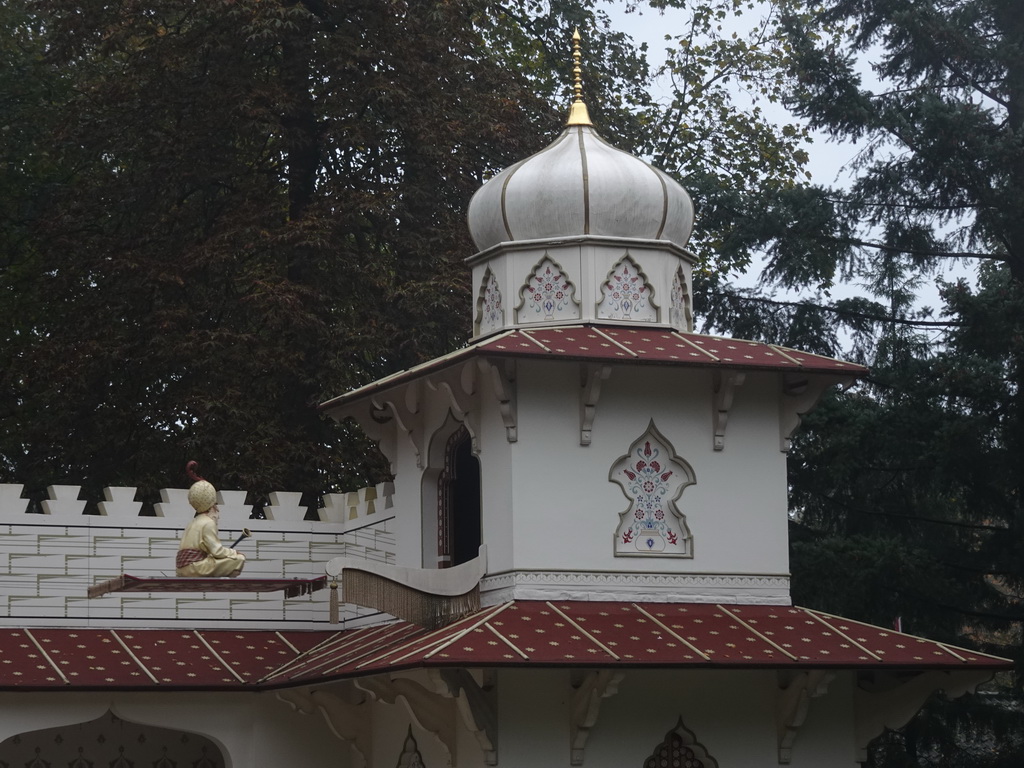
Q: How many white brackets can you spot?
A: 13